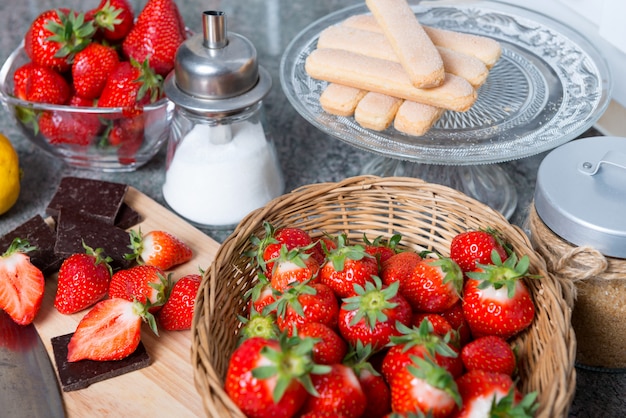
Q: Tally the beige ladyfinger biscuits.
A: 7